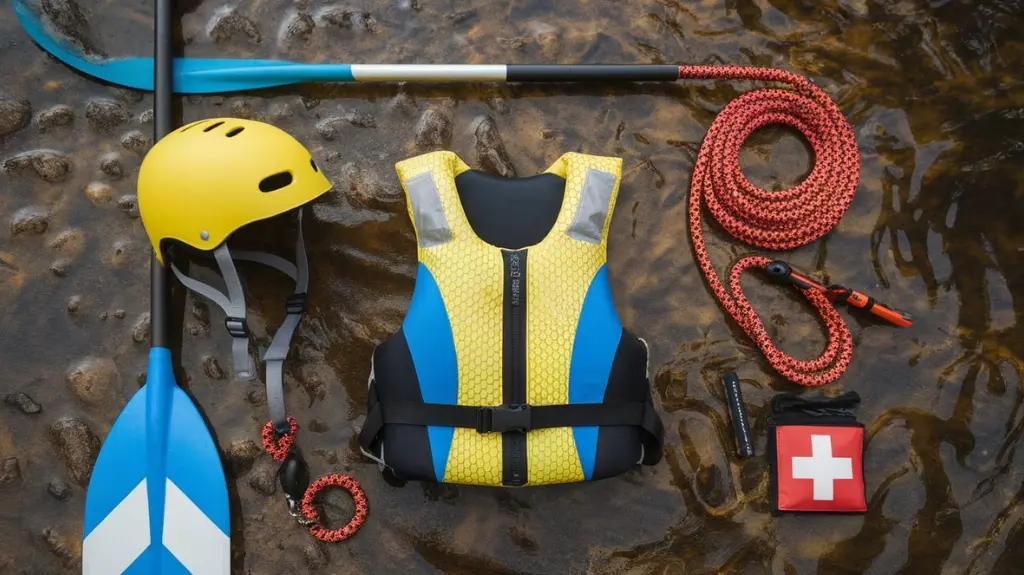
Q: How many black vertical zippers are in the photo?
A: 1